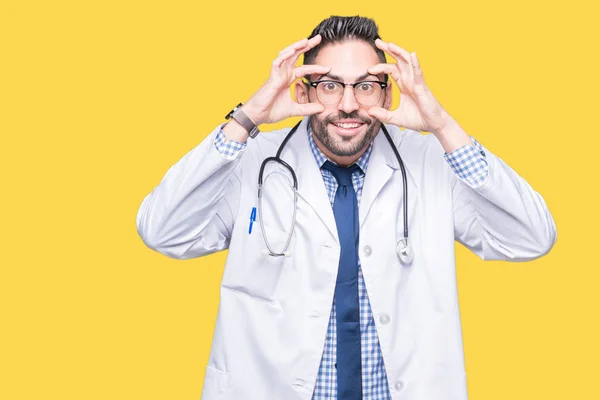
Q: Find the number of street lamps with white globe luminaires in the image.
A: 0